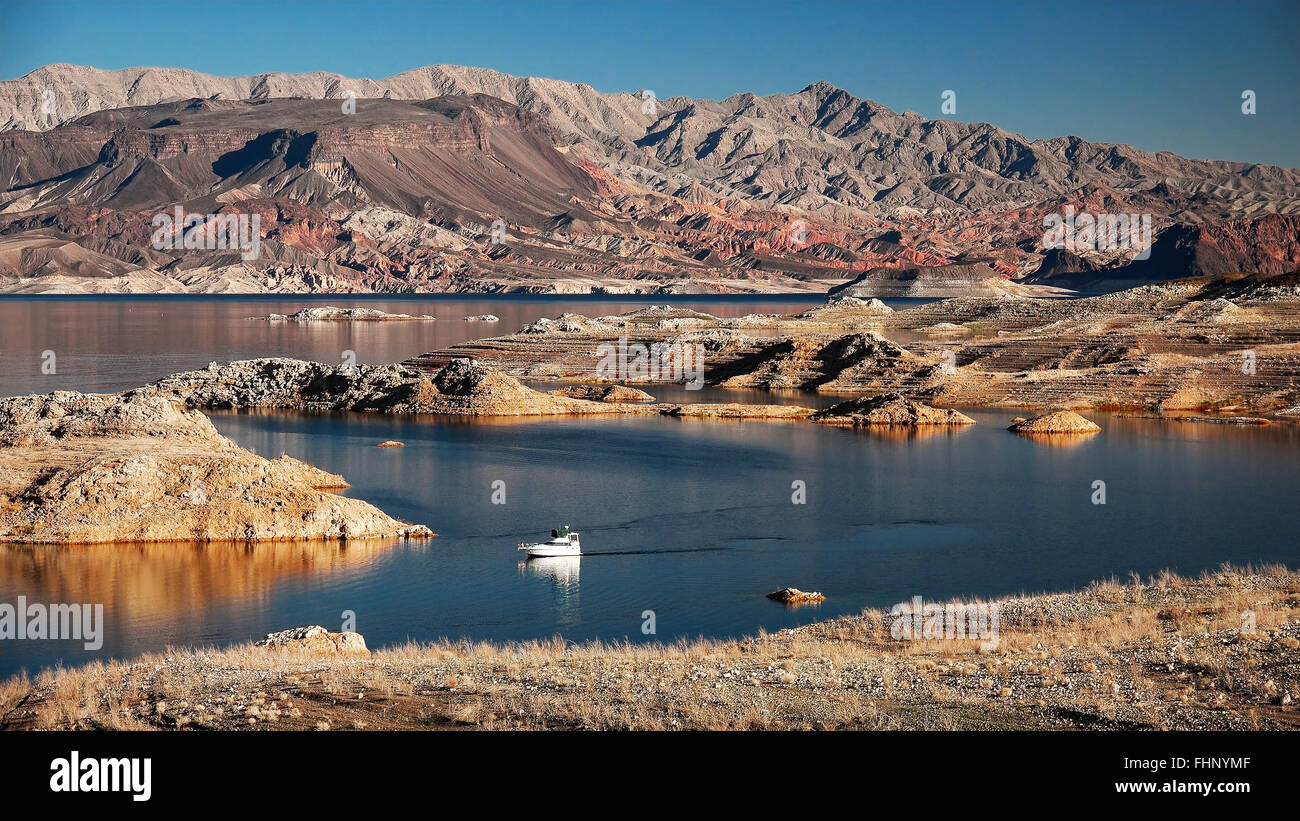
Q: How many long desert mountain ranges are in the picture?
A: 1